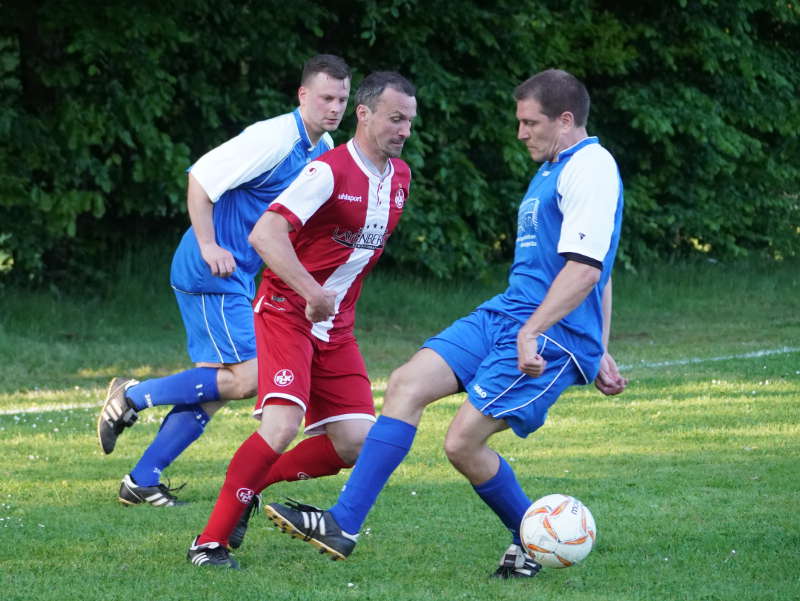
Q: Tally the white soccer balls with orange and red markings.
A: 1